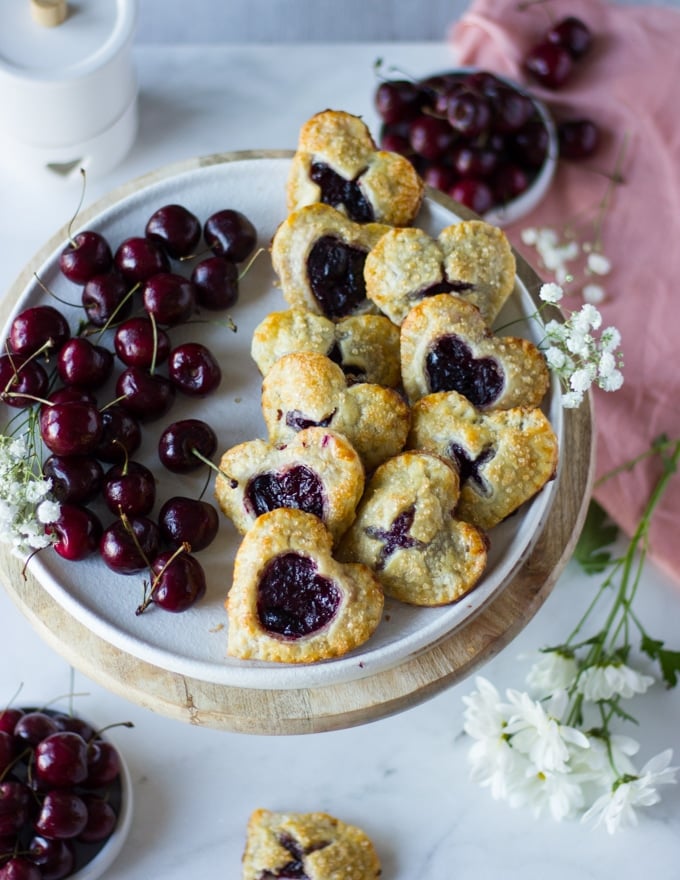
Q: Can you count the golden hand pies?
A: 11